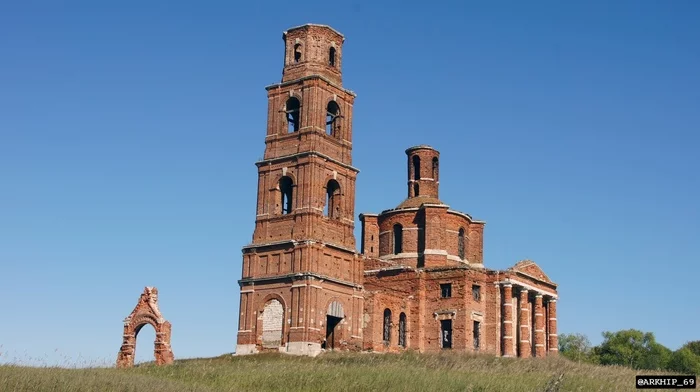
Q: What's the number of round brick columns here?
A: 4